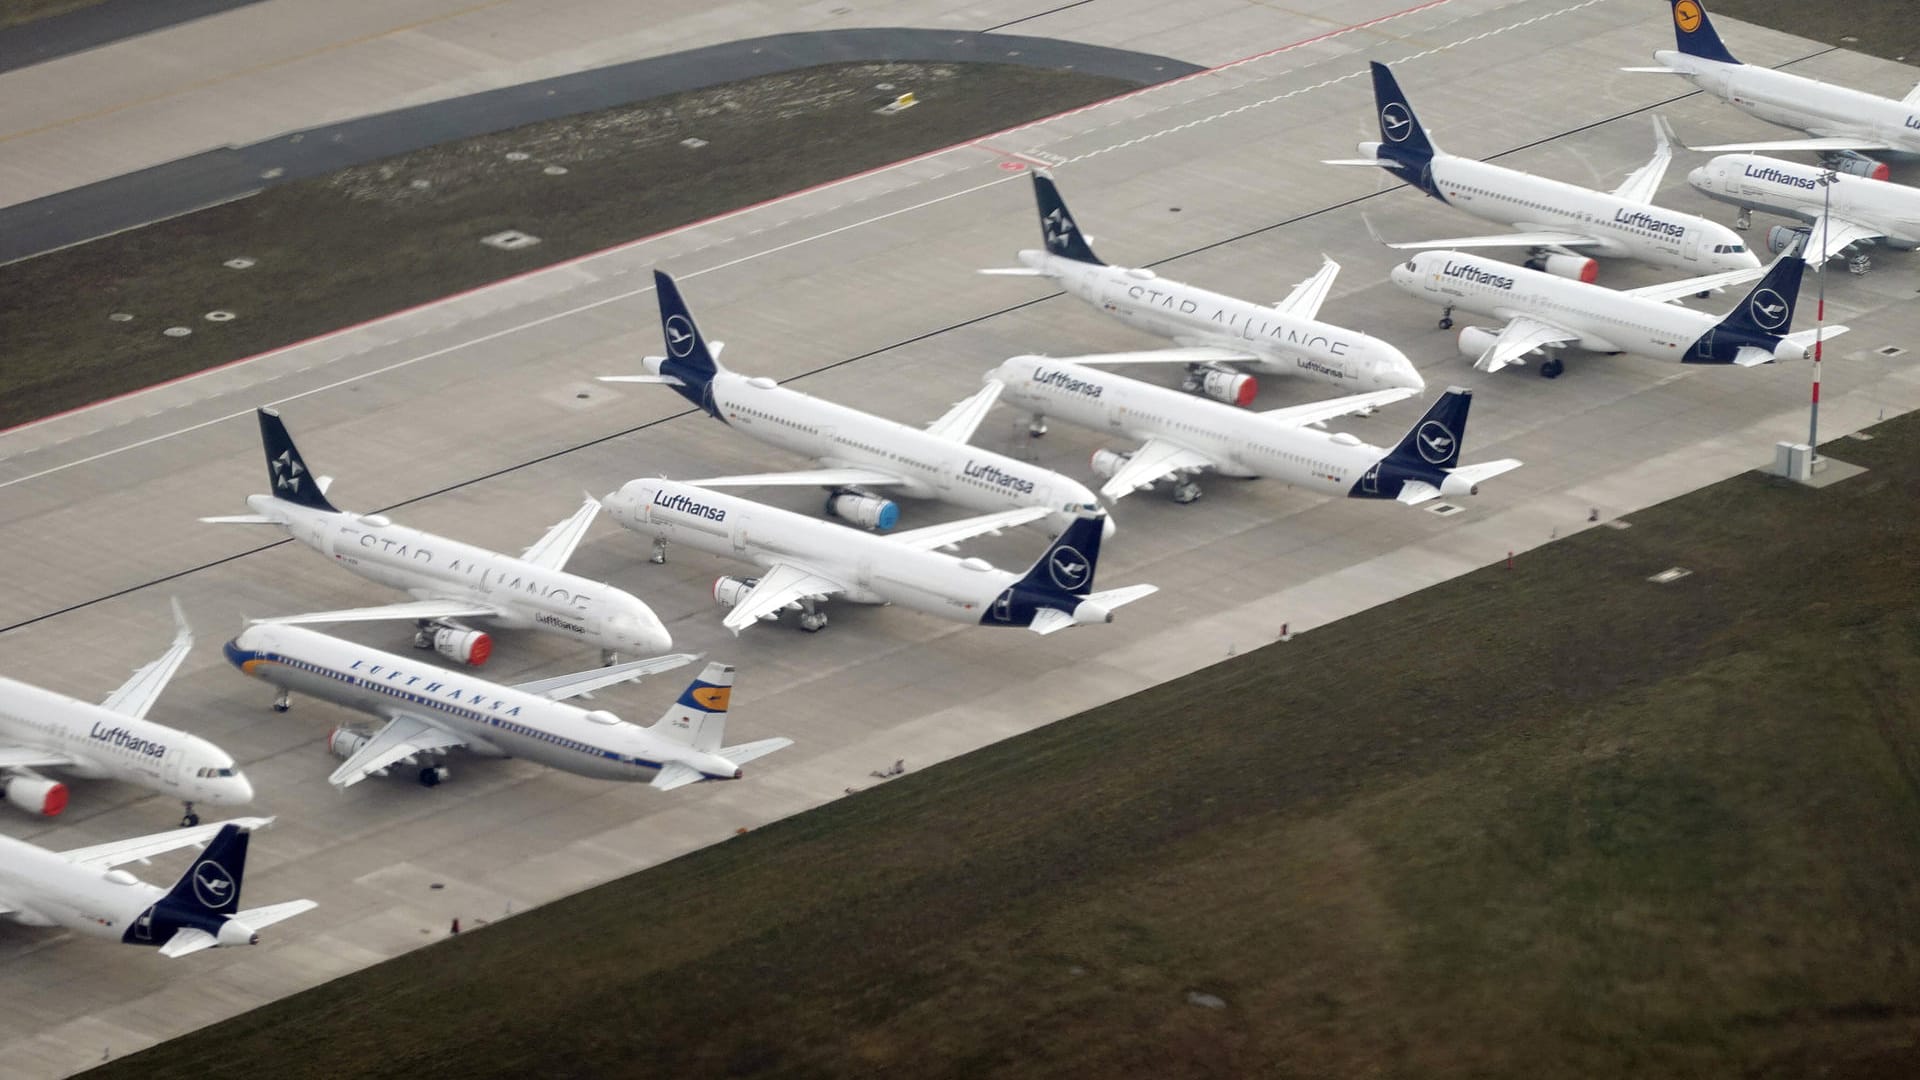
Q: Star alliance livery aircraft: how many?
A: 2